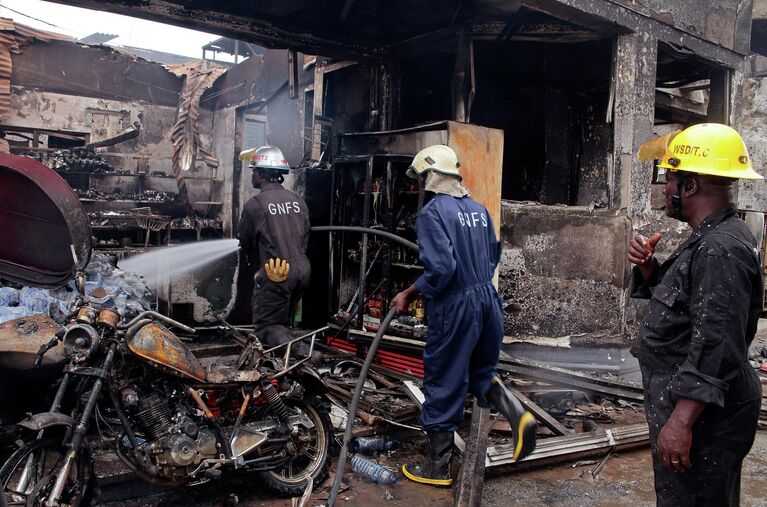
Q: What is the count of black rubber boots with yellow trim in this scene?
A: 2